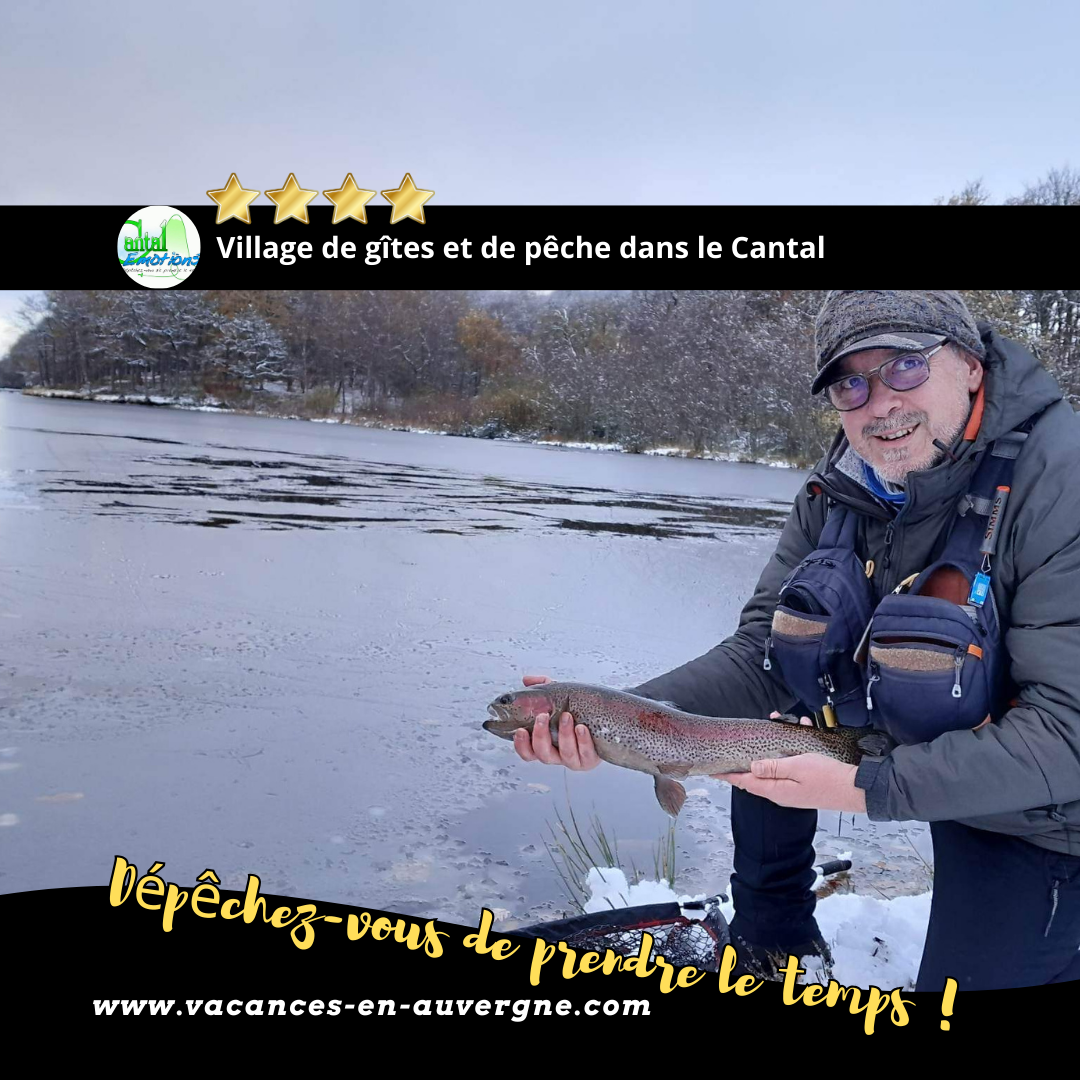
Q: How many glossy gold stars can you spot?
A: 4